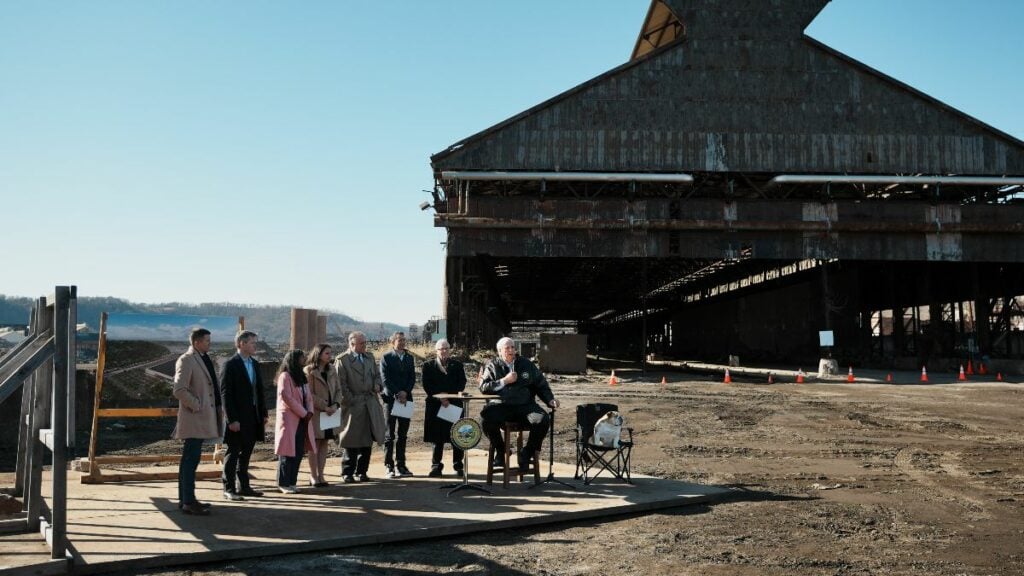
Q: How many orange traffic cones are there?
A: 12